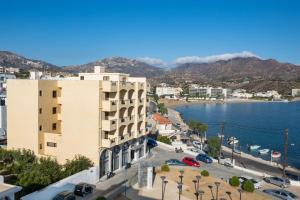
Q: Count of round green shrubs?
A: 4